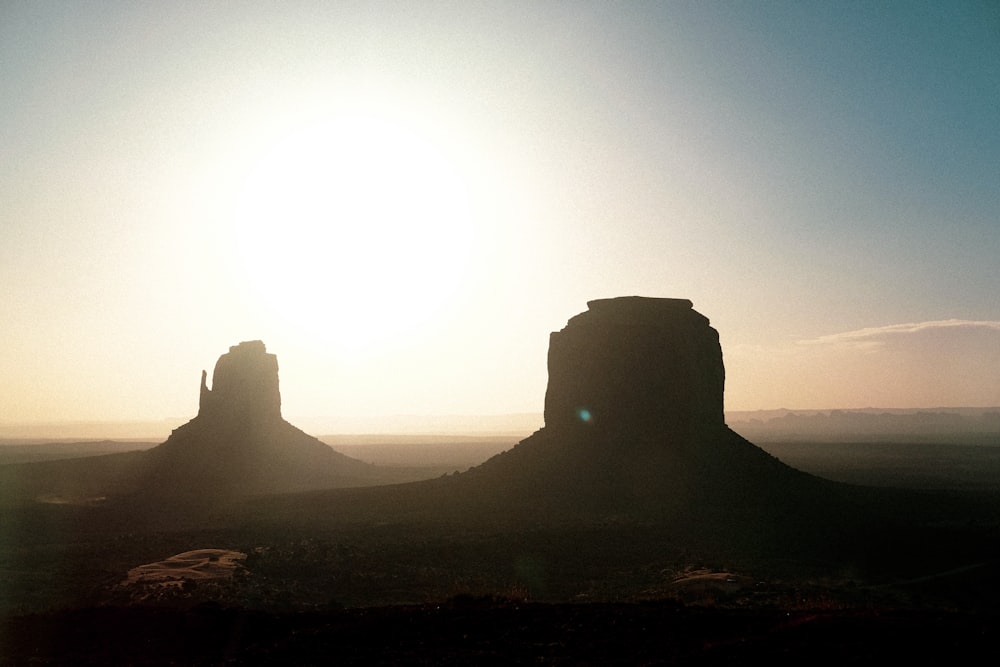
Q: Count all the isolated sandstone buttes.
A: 2